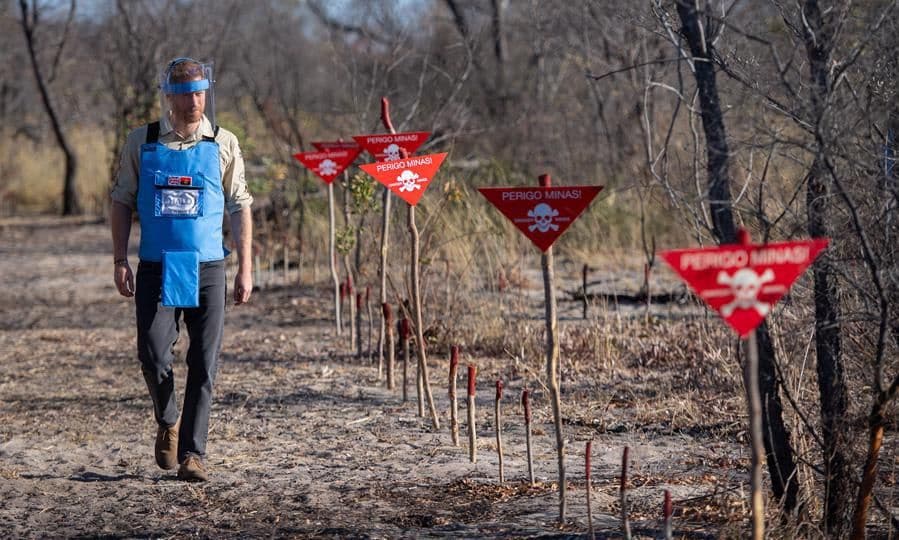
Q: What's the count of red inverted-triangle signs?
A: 6